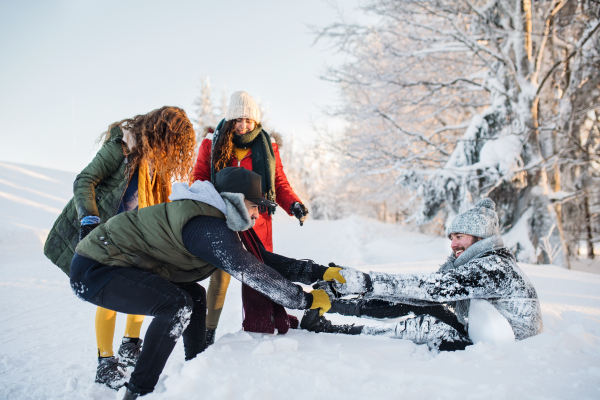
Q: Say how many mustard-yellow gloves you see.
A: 2